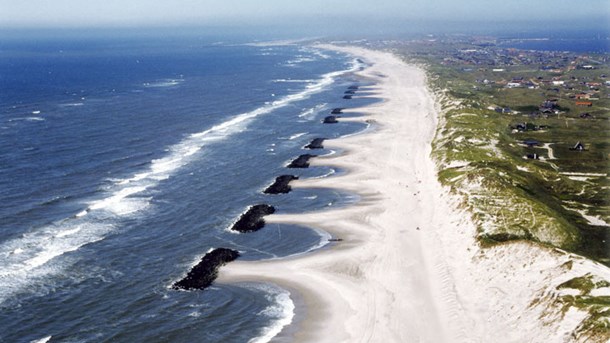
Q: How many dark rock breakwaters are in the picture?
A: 10